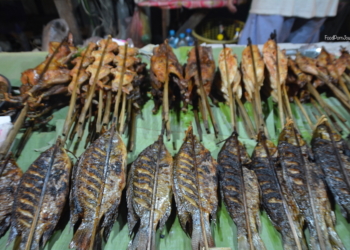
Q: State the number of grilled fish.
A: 9